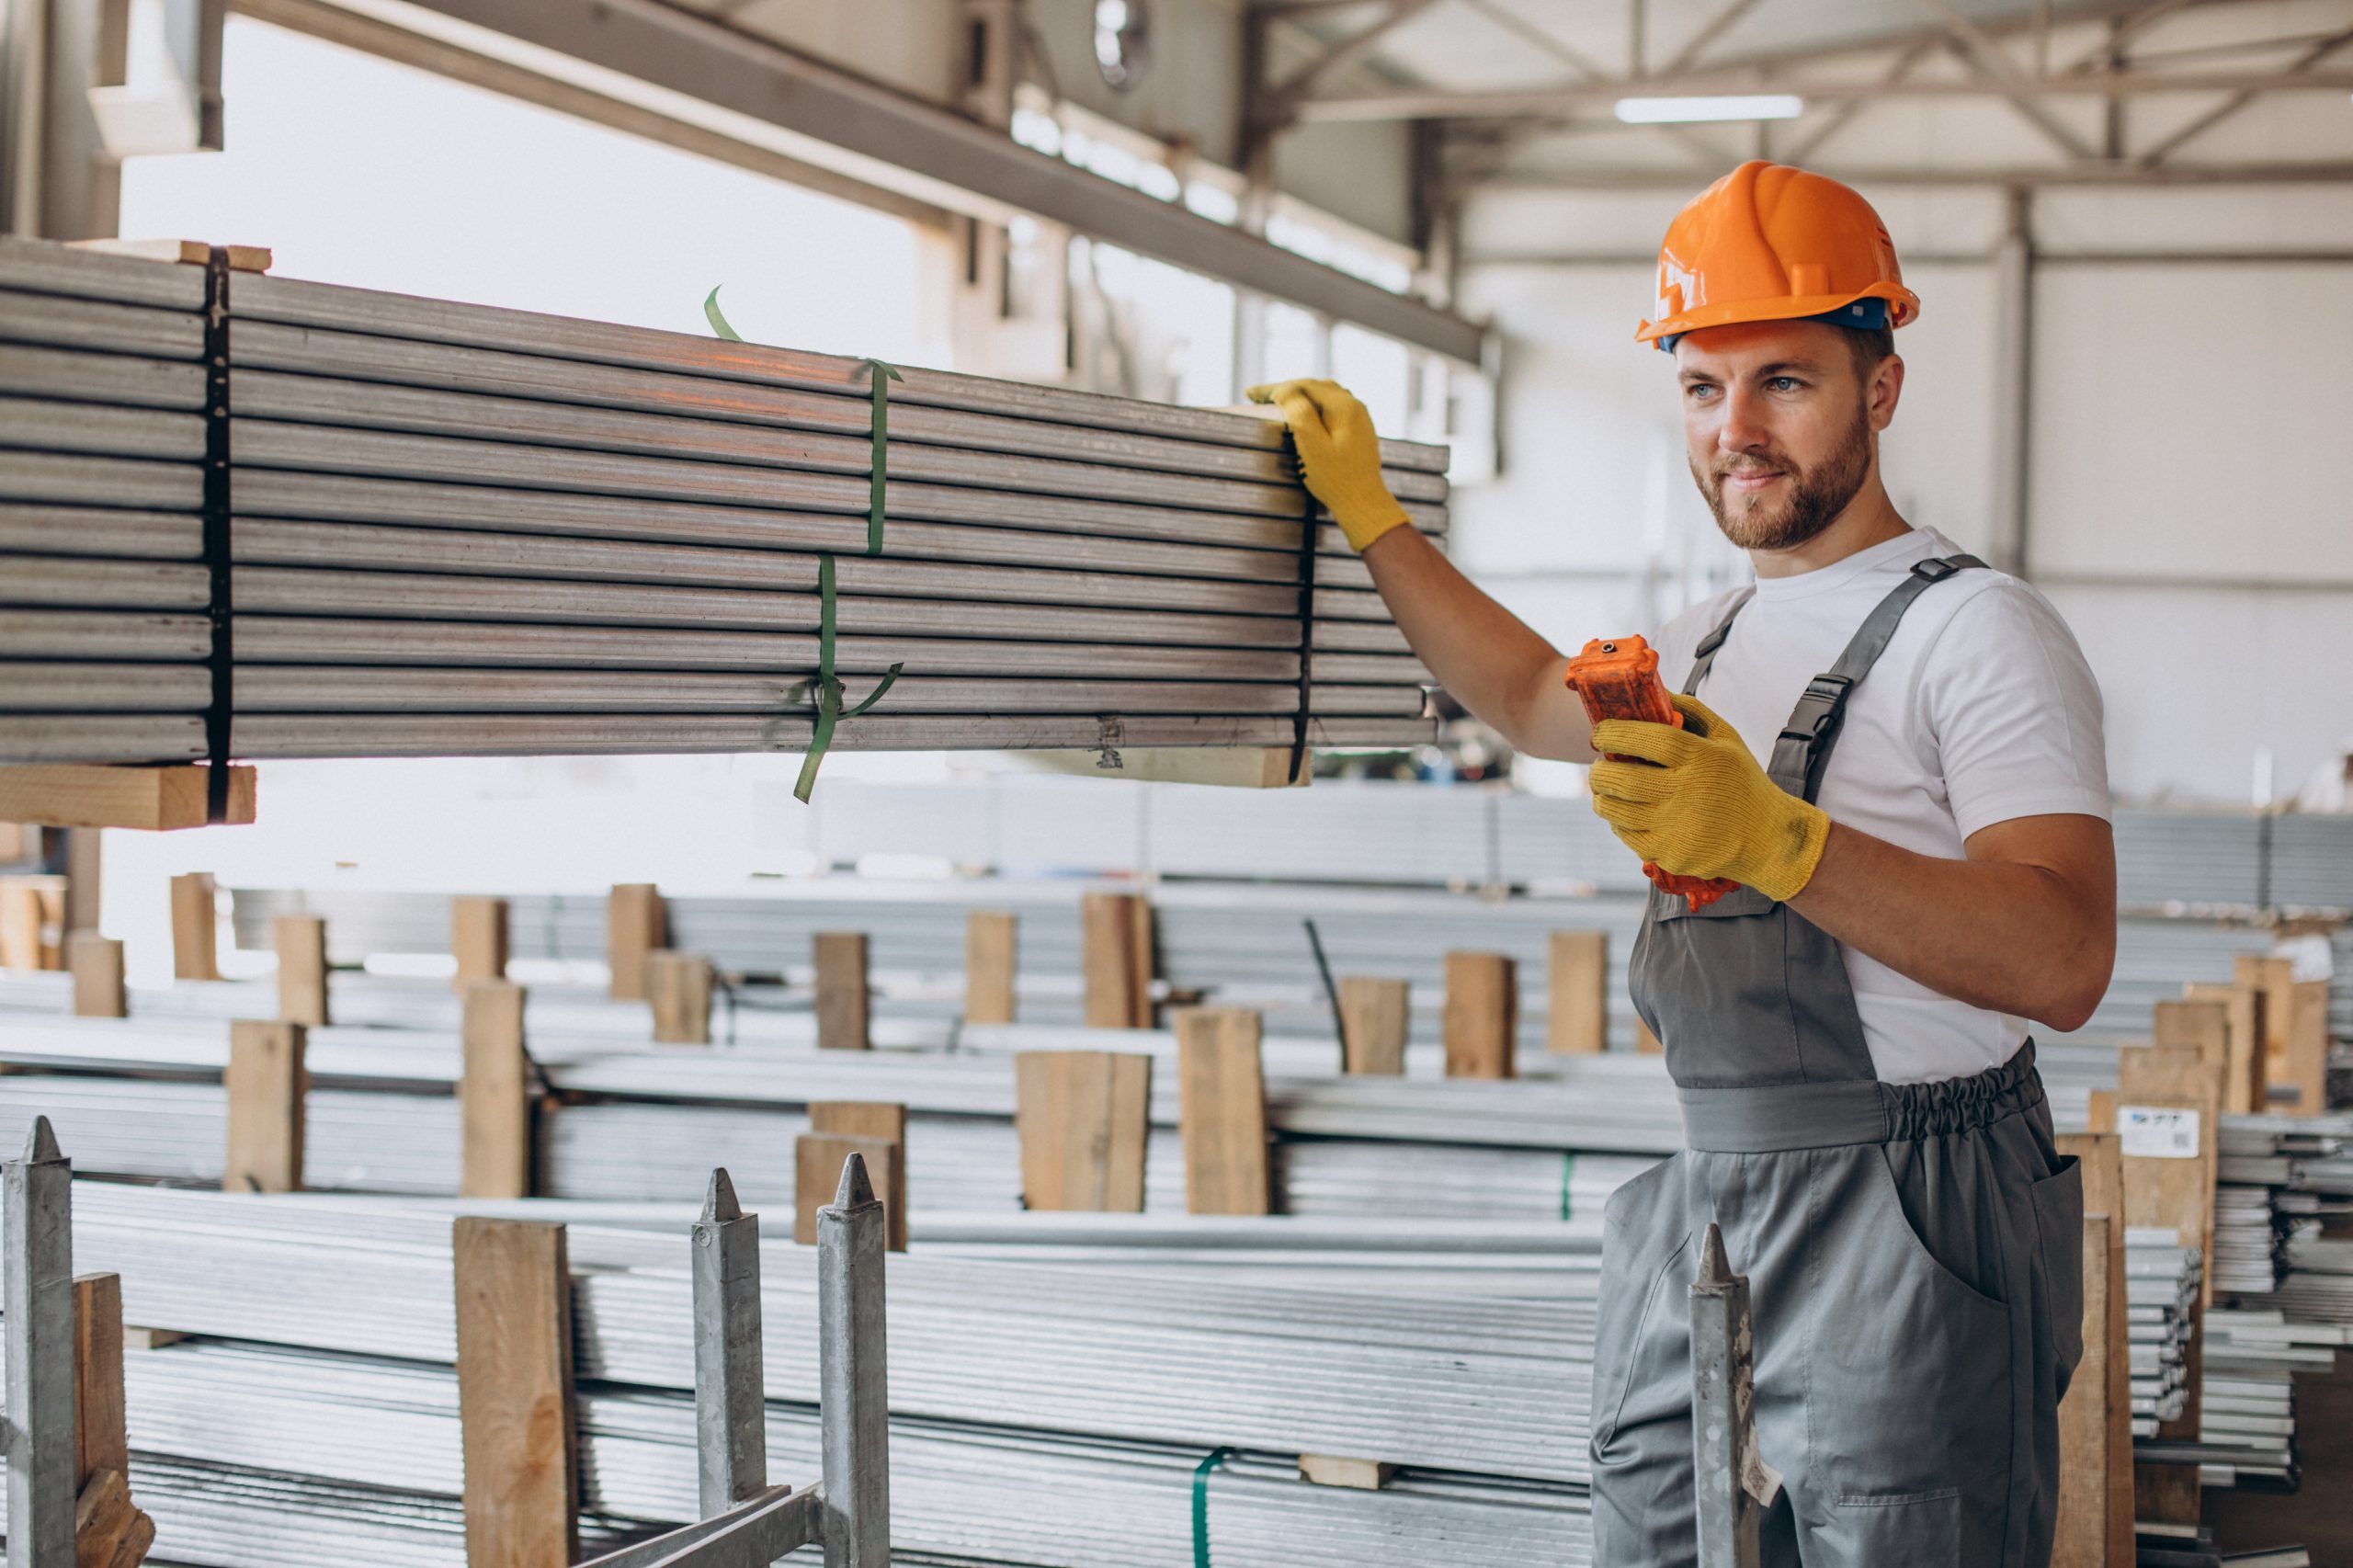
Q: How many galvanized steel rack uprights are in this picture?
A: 4